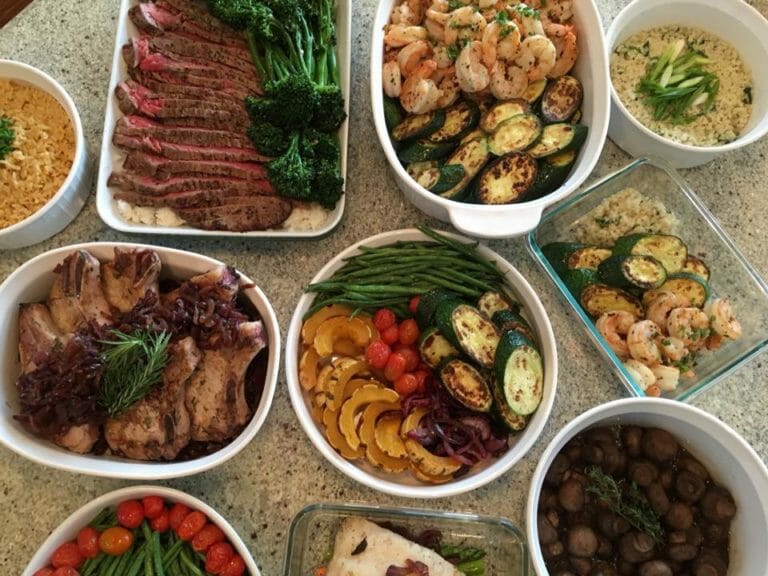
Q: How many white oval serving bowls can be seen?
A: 2